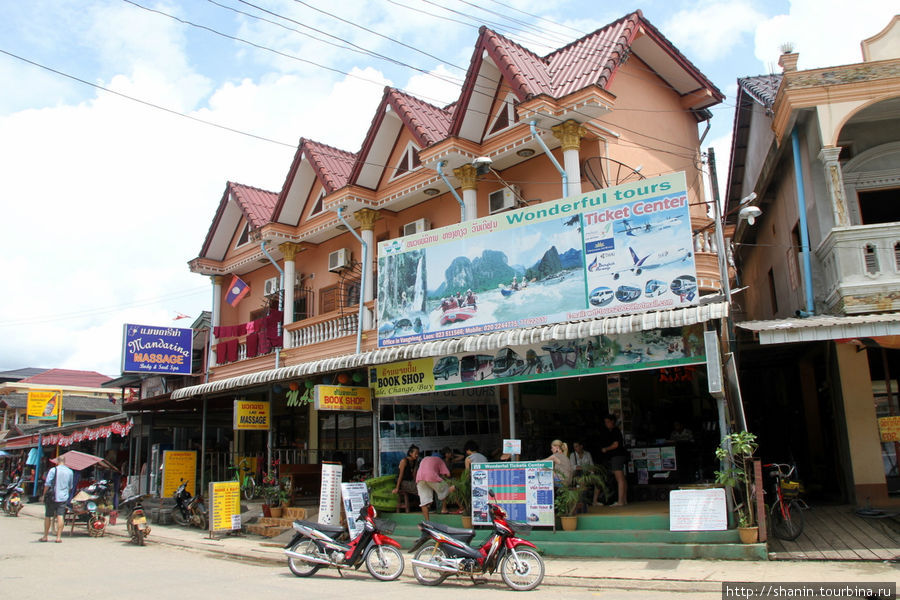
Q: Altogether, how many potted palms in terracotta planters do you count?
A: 2